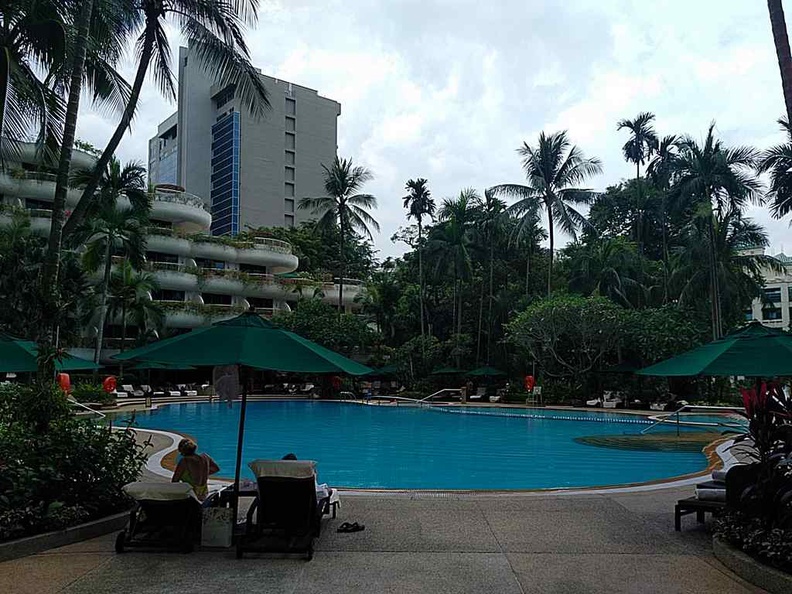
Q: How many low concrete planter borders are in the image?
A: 2